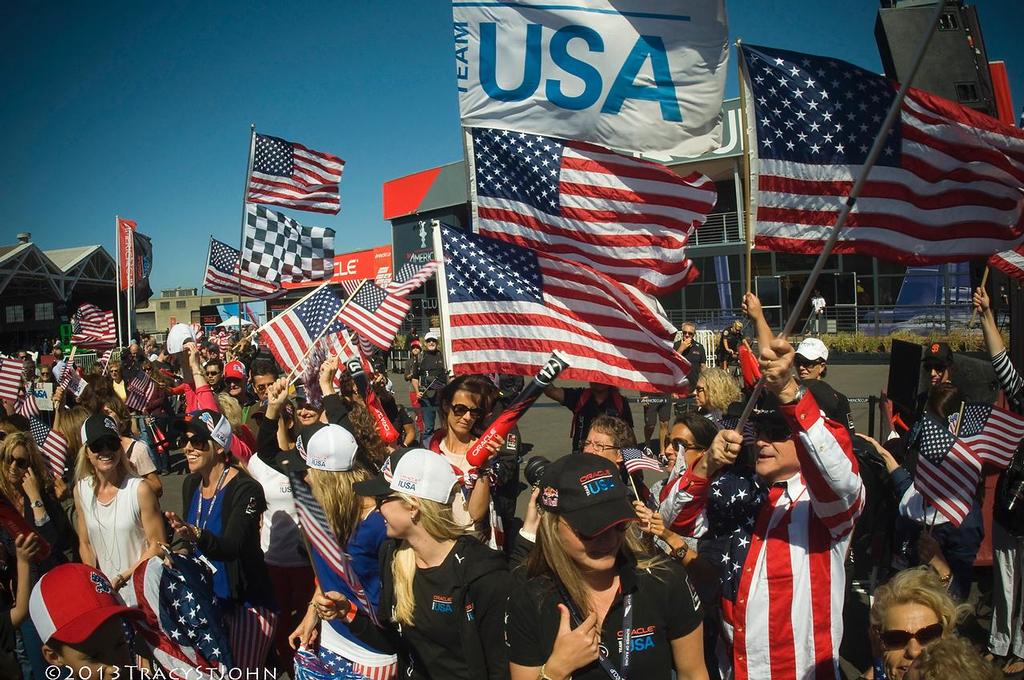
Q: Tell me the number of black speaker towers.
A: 1